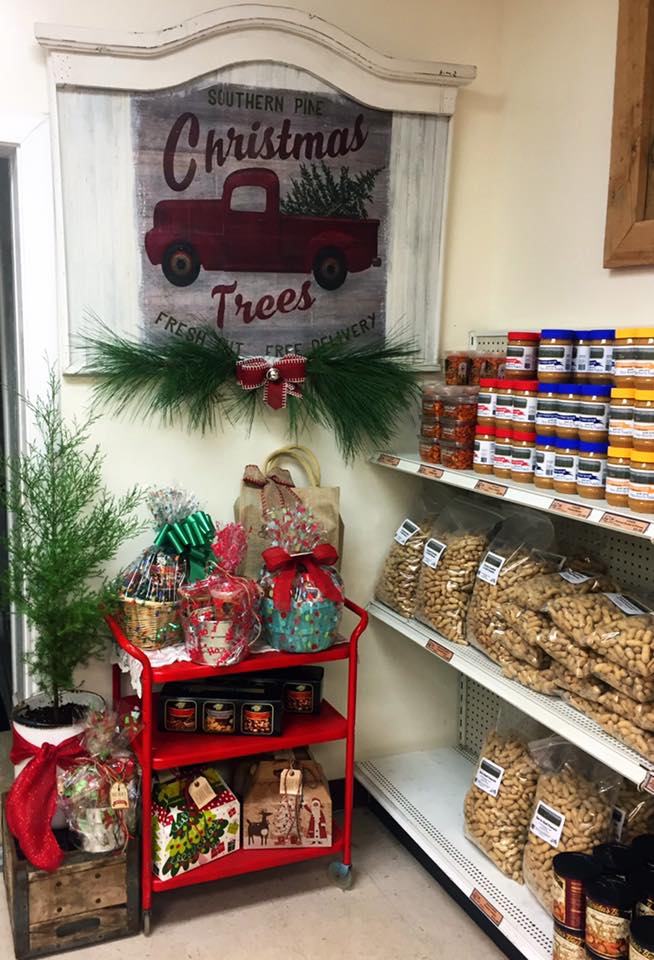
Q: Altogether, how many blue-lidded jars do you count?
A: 9